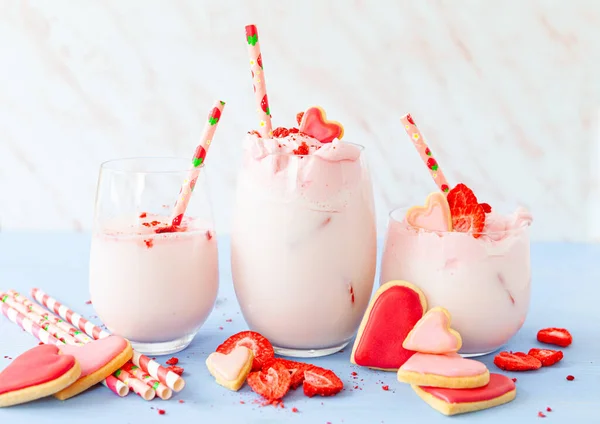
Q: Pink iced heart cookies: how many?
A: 5